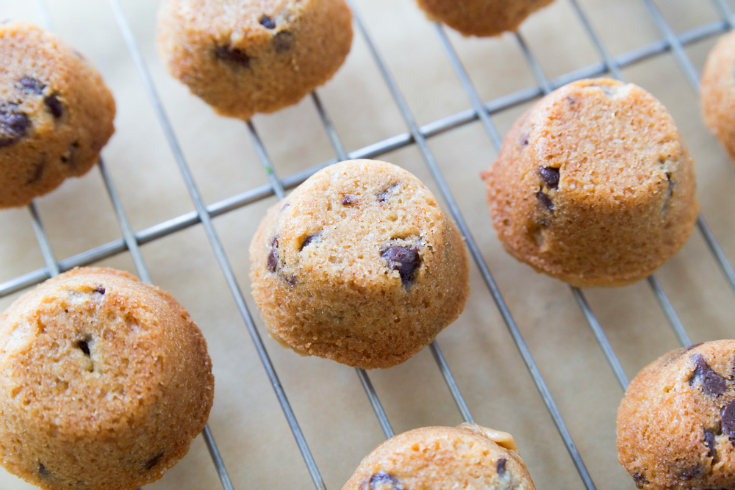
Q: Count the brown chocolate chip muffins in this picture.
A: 9